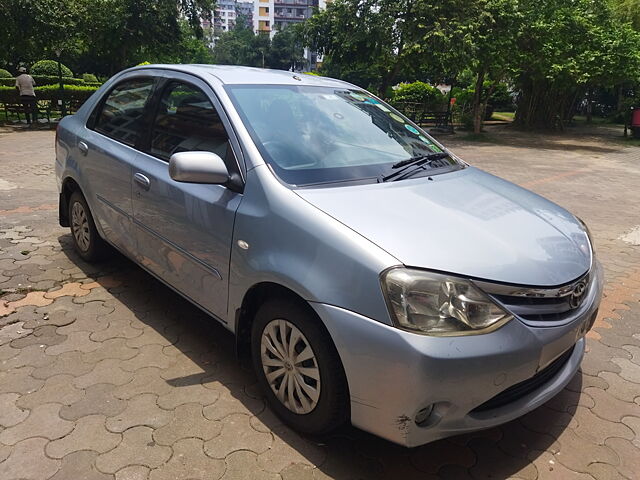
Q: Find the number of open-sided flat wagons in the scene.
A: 0